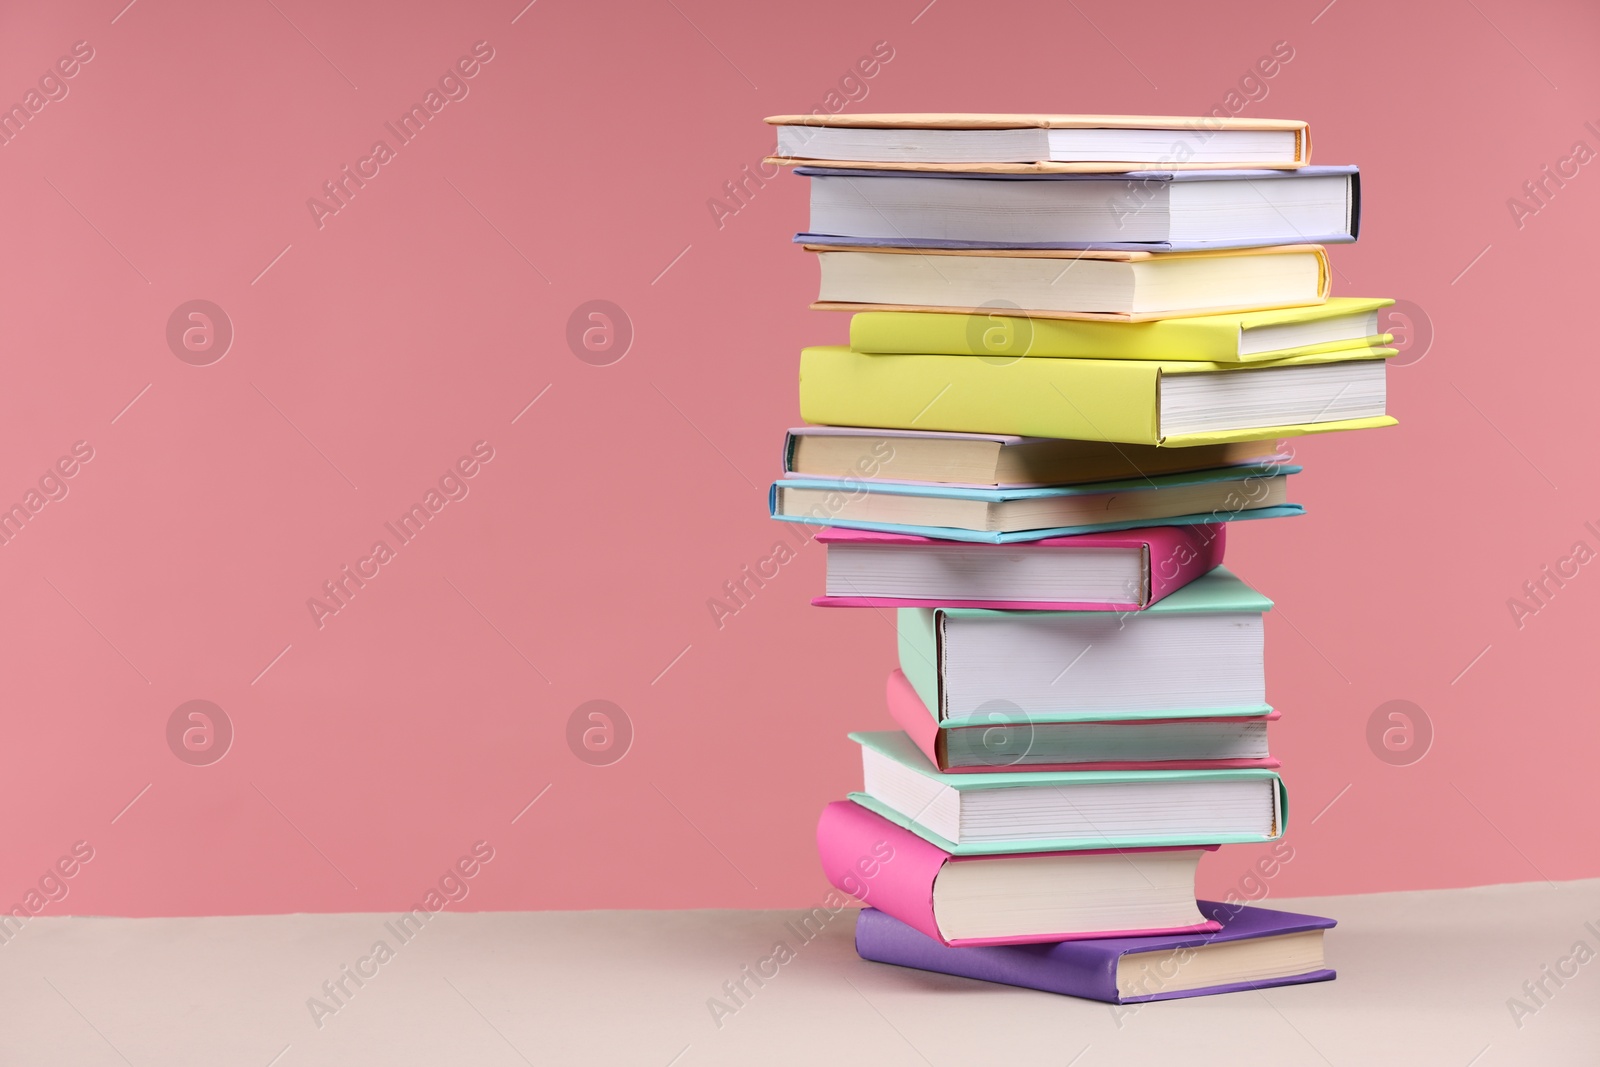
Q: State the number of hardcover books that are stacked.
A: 13